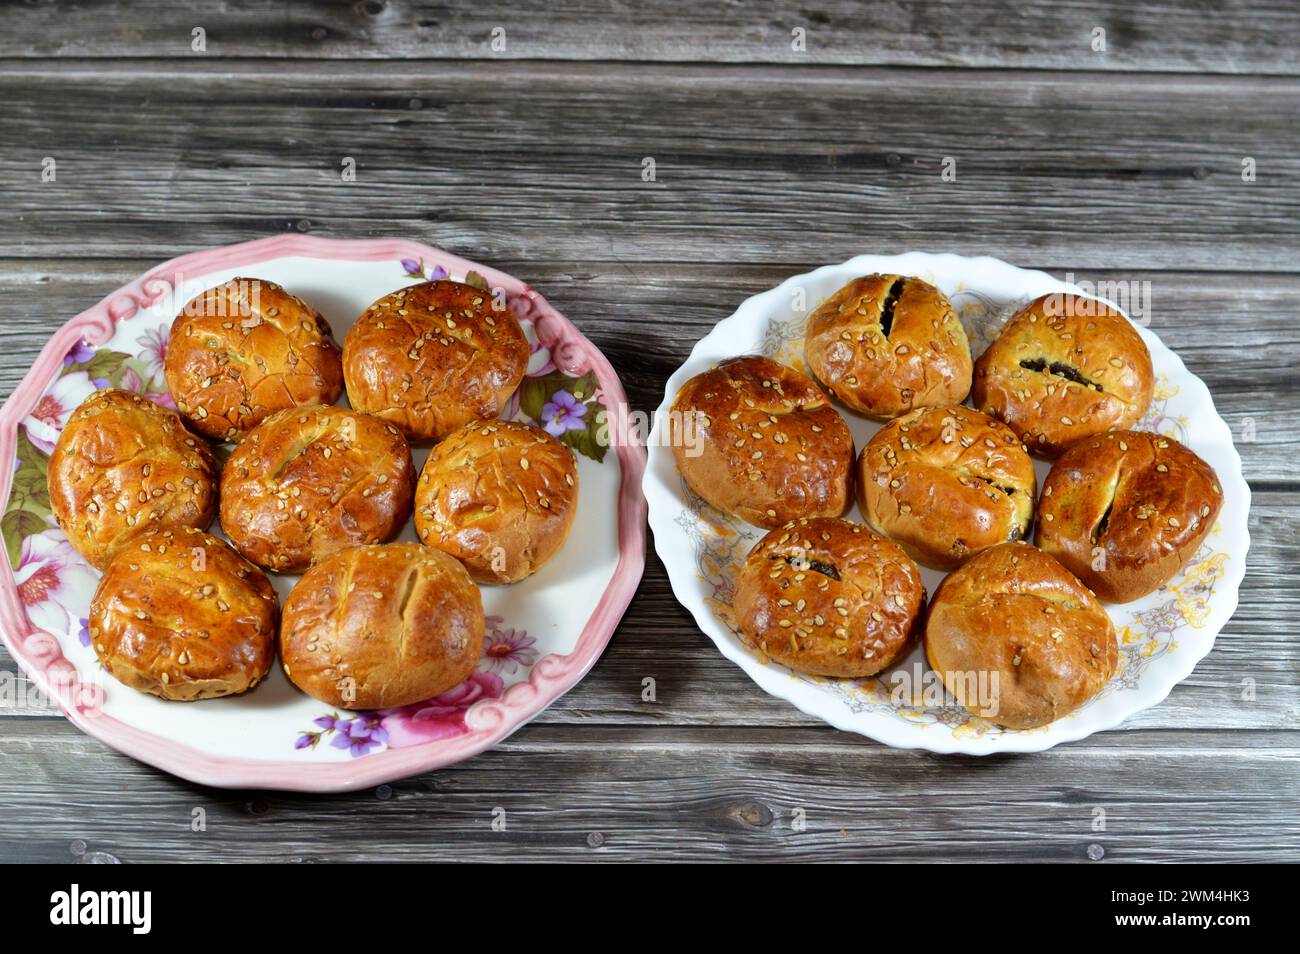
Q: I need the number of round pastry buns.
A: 14